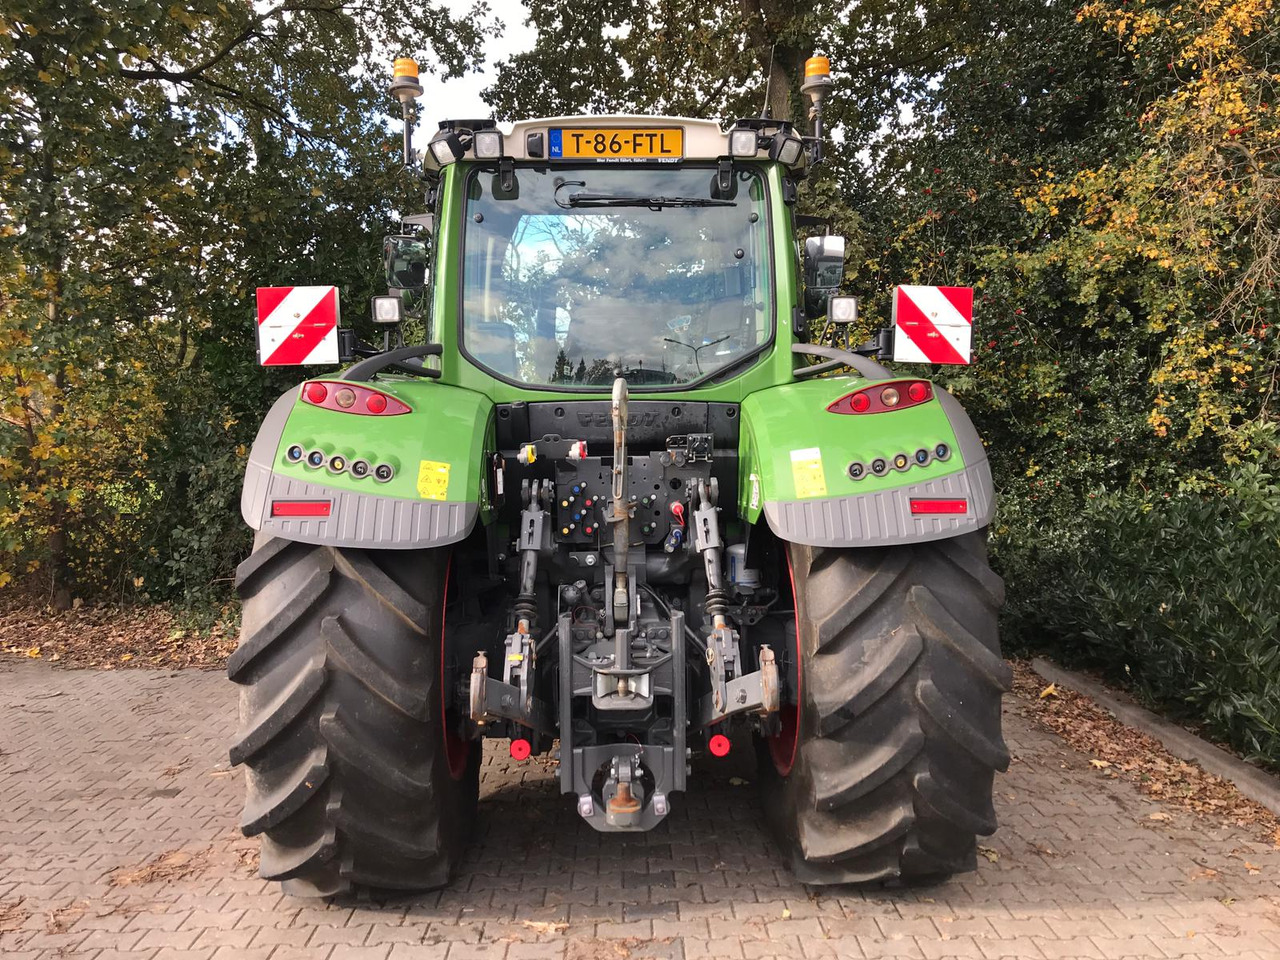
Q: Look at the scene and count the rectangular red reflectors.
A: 2